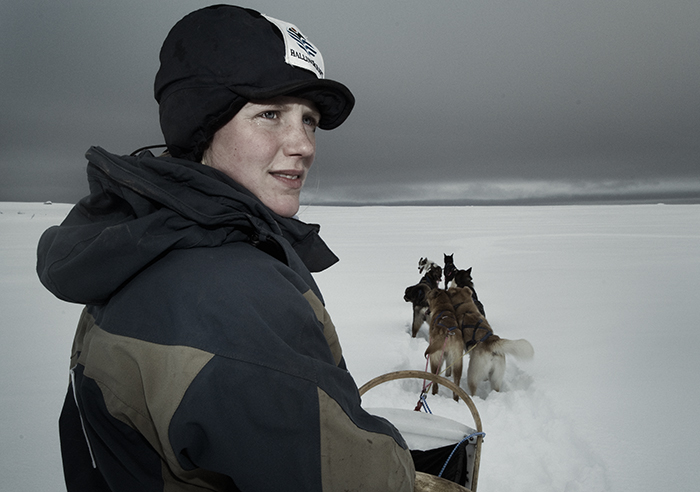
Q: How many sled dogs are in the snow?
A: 6